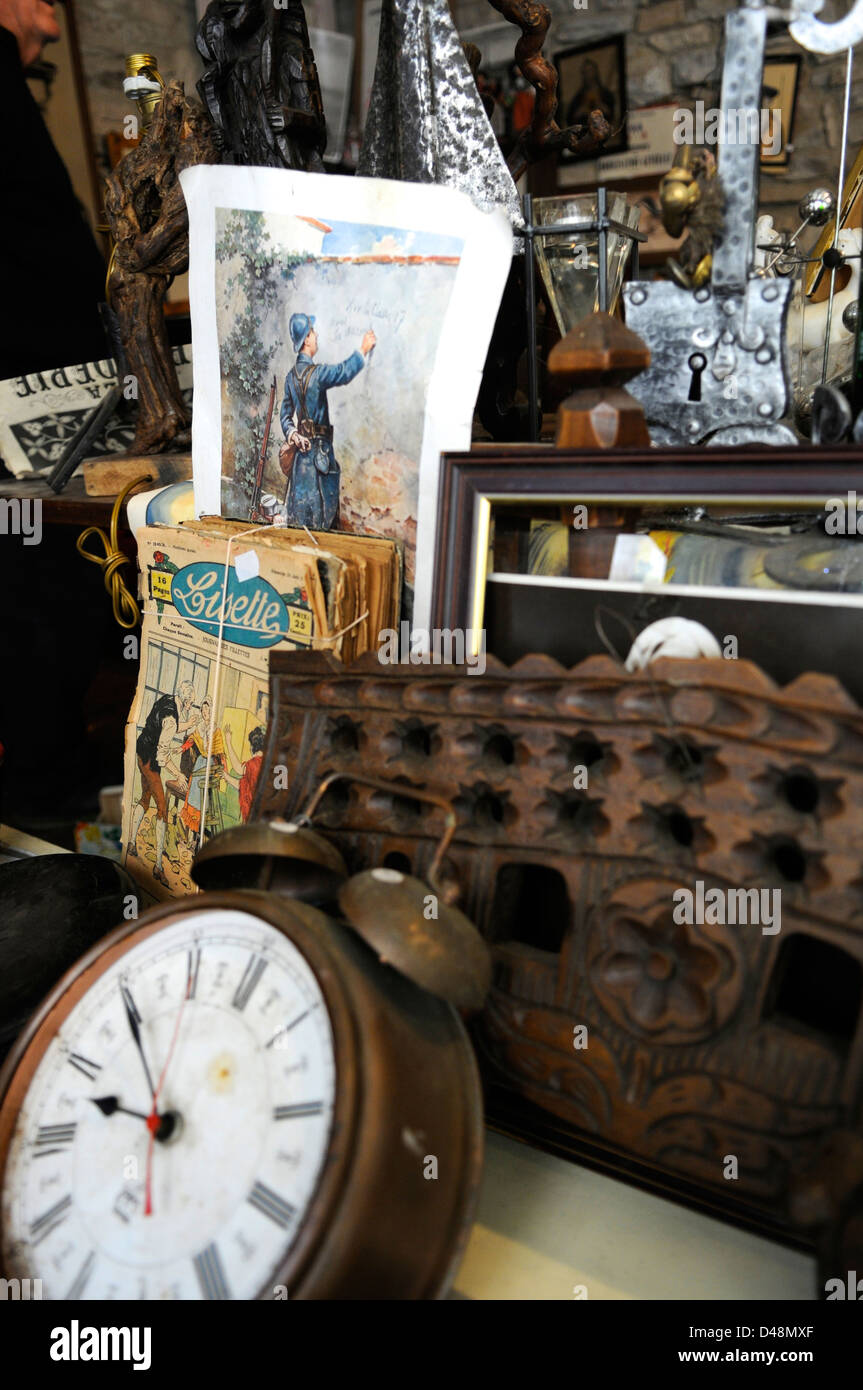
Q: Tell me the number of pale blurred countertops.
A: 1